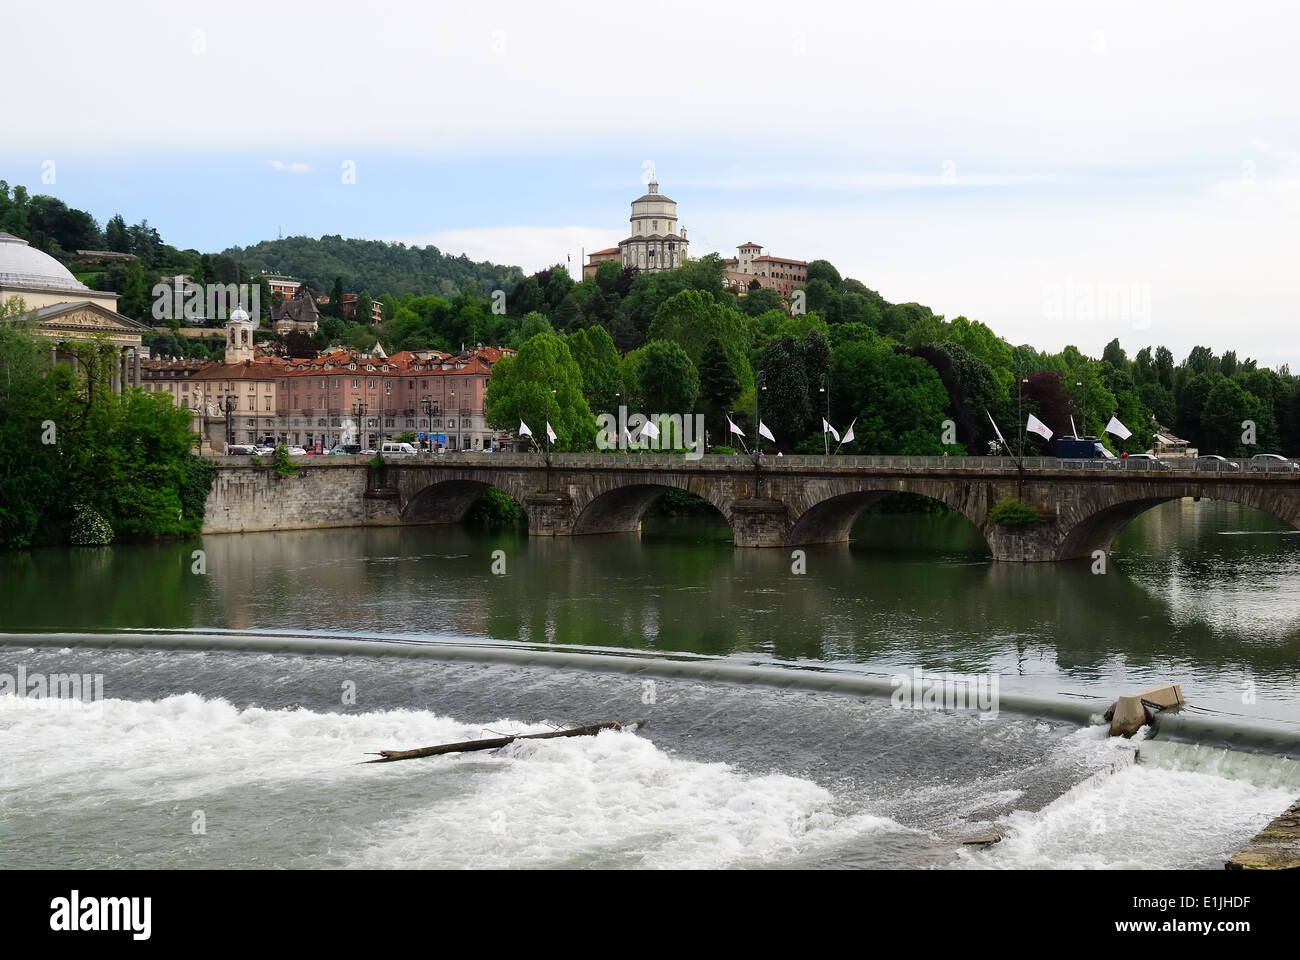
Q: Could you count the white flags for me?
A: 12